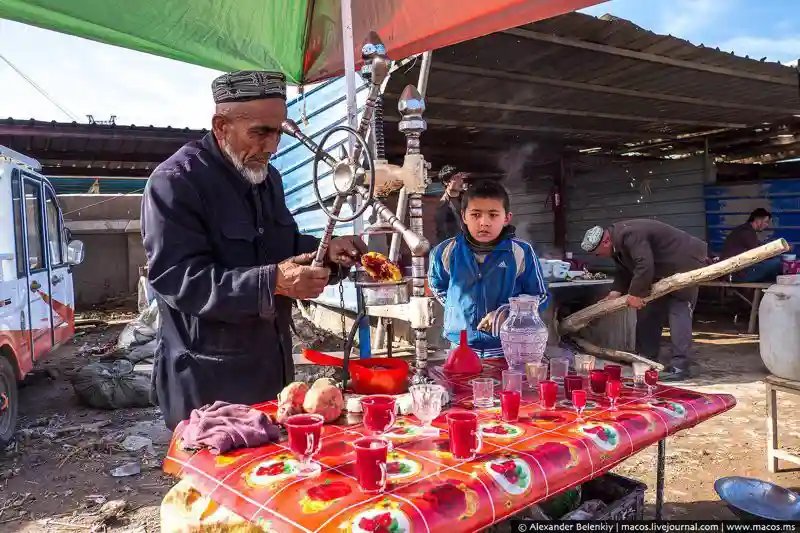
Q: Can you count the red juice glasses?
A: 12